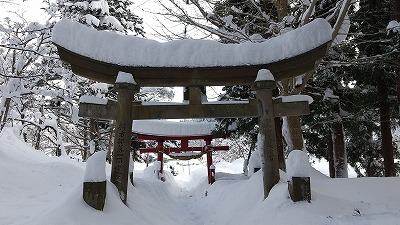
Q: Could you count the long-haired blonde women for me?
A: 0